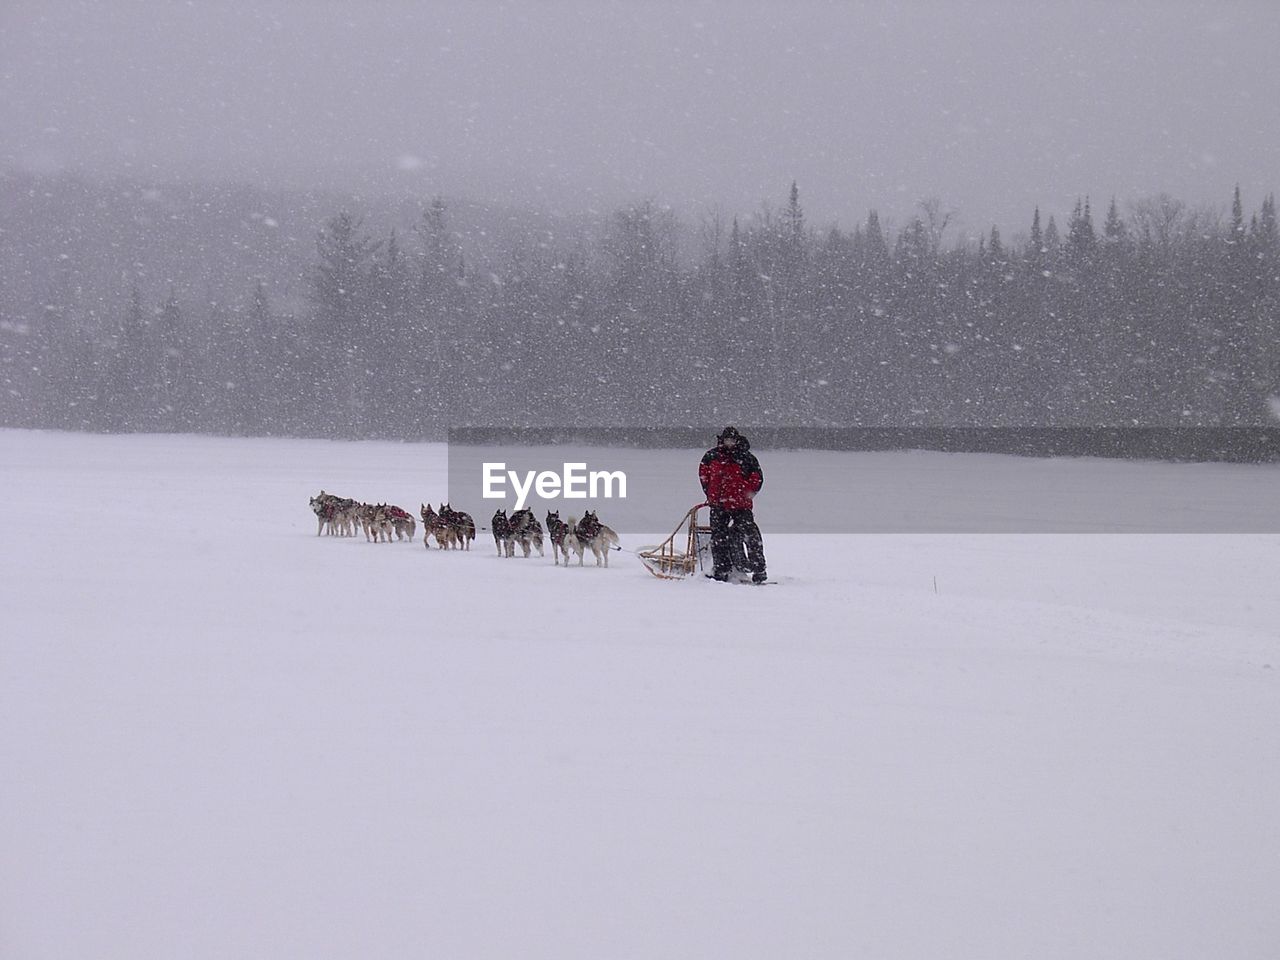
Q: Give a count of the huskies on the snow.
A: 10